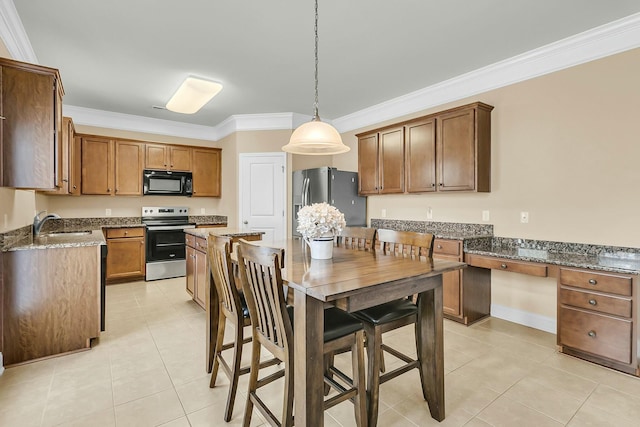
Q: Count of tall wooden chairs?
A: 4